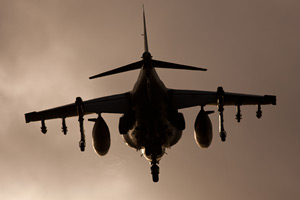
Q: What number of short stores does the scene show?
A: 4